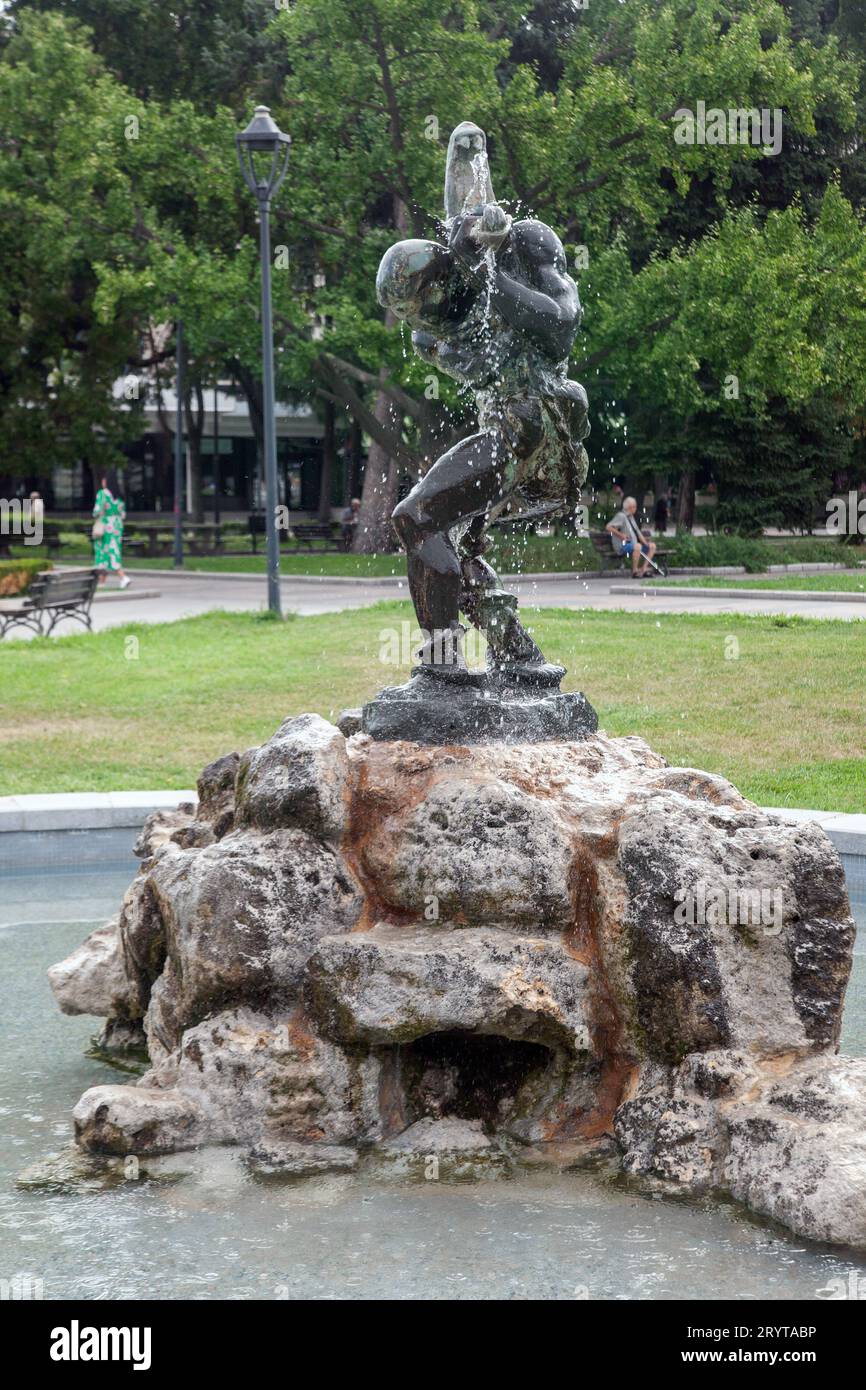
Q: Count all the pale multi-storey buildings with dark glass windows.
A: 1